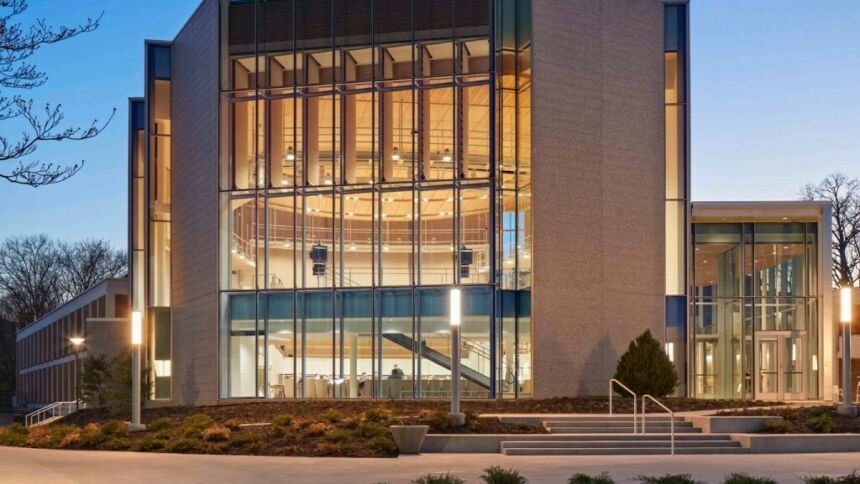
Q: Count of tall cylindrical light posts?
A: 3